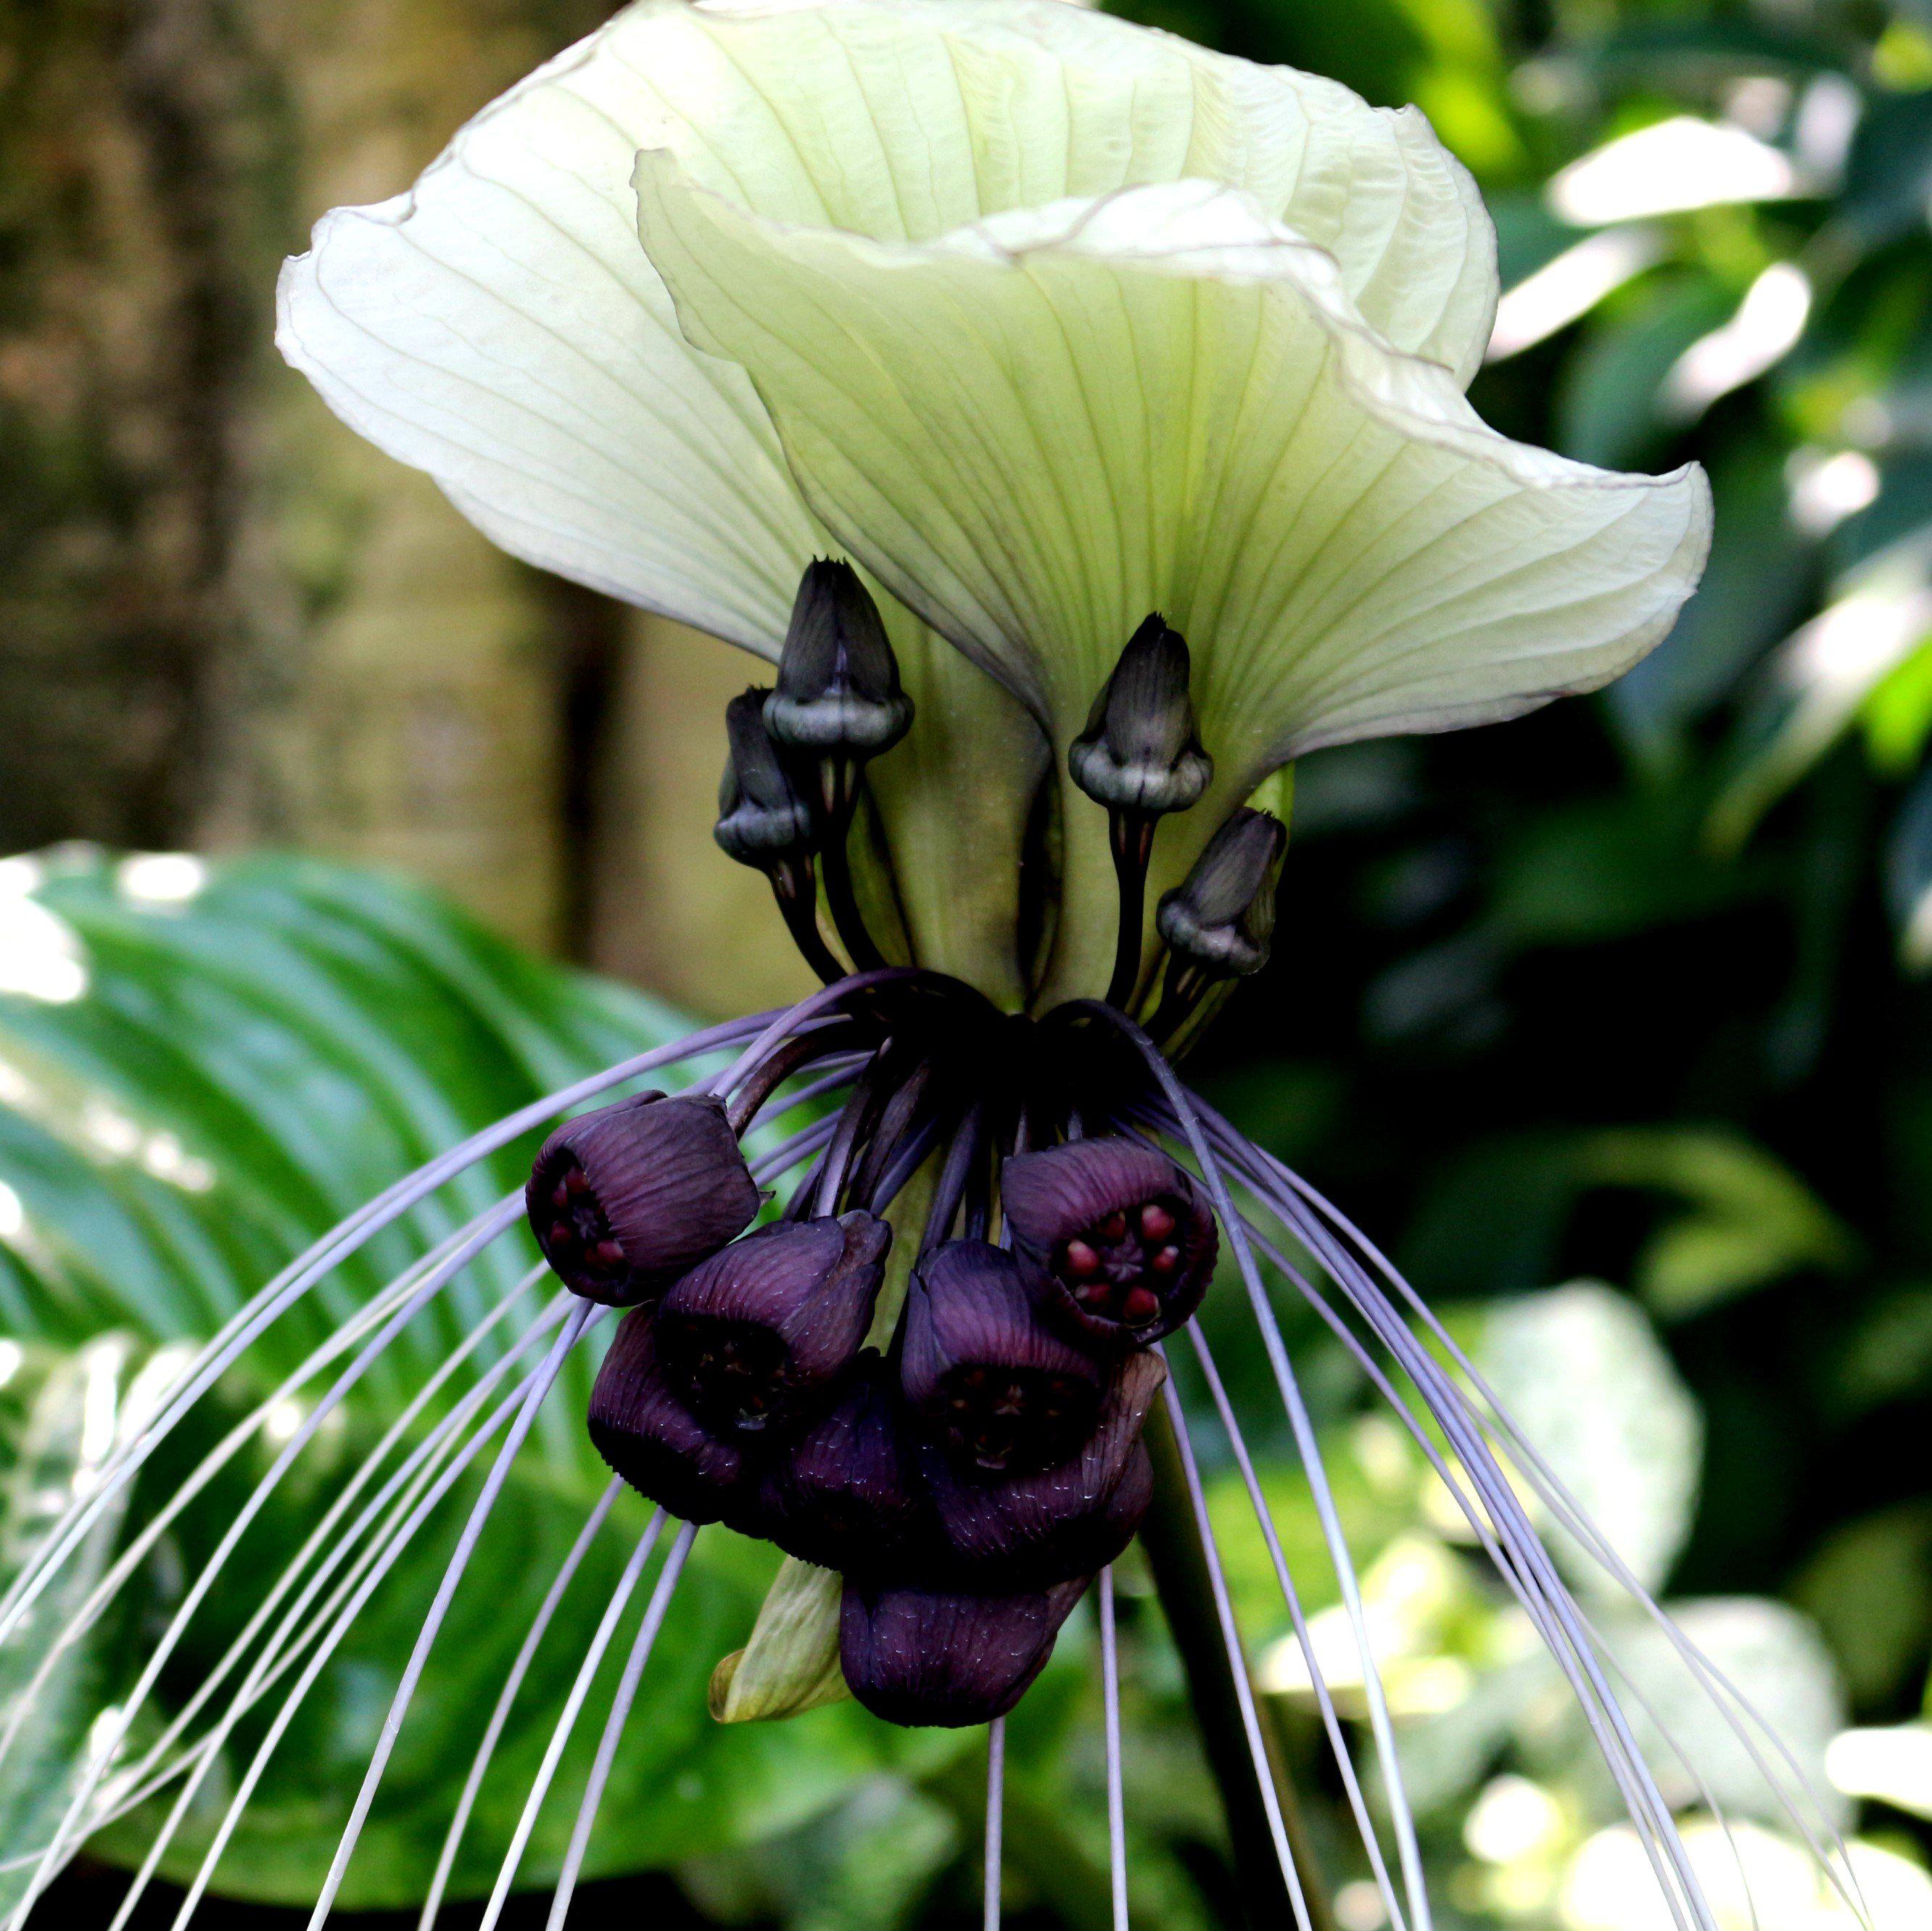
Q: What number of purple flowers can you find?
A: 8